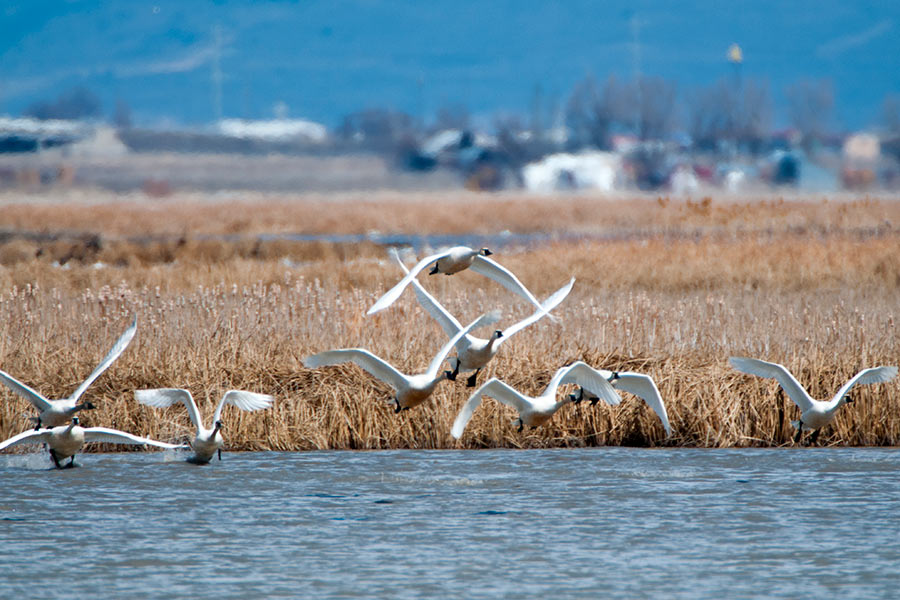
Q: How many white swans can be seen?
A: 9